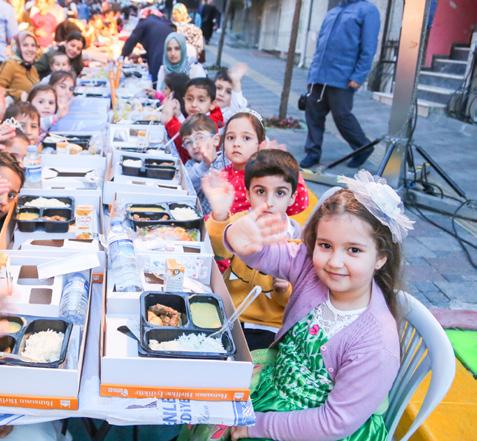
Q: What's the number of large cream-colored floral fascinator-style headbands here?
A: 1